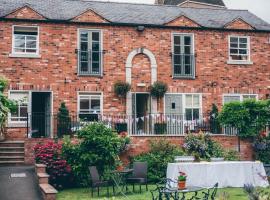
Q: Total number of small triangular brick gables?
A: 4